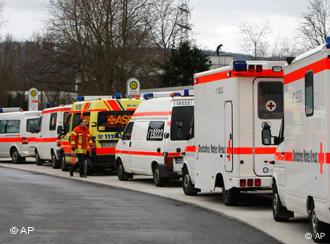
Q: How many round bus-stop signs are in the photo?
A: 2